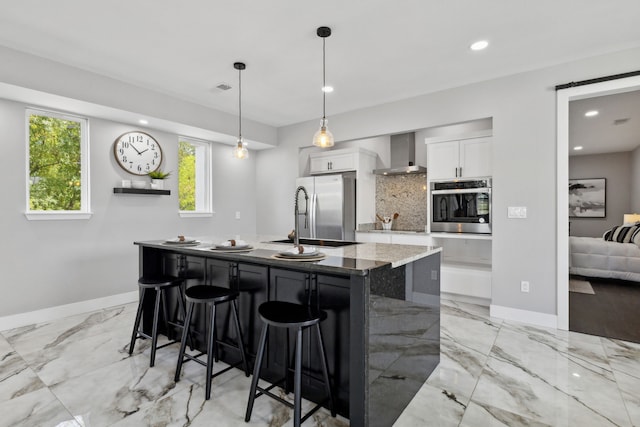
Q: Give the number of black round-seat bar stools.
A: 3